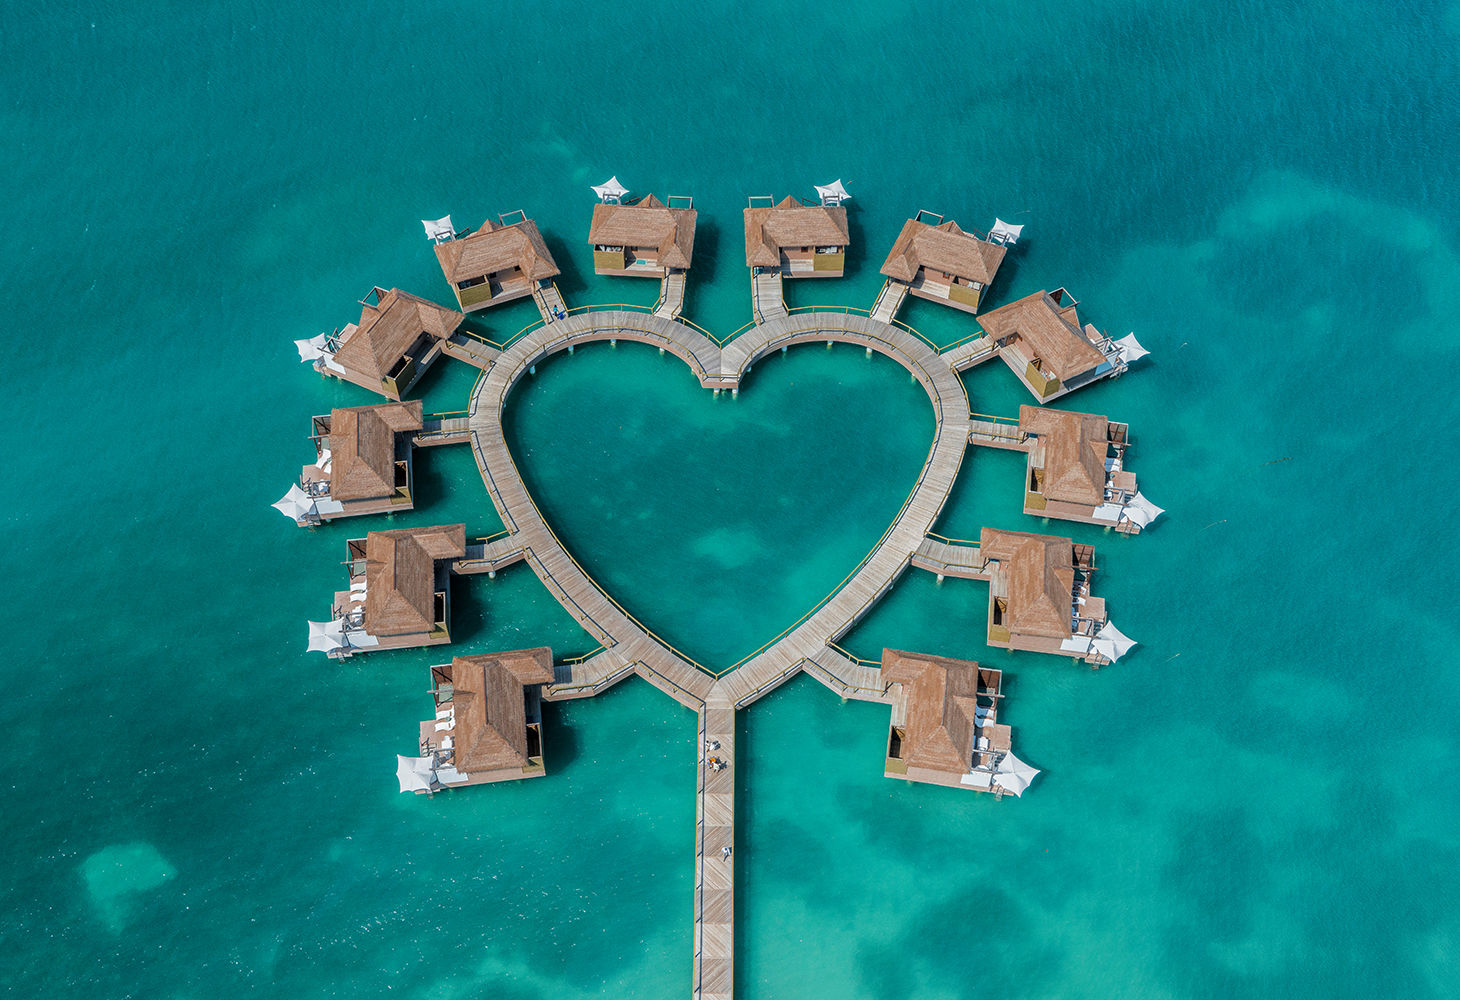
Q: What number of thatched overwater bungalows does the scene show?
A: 12